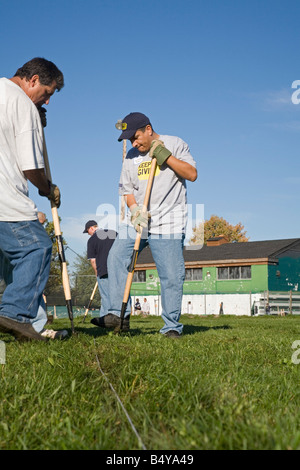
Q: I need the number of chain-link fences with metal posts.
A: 1